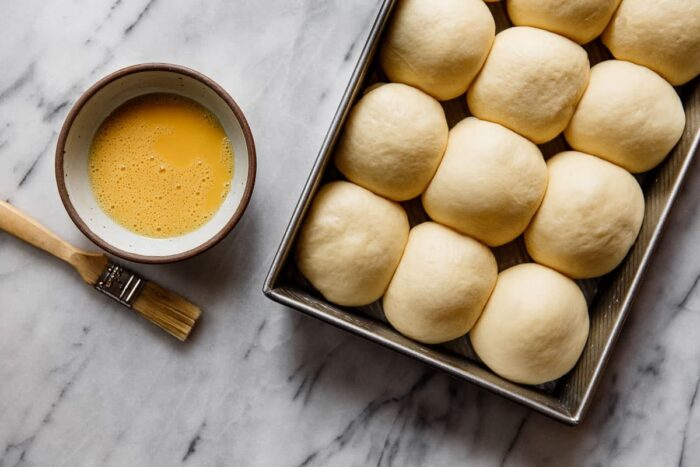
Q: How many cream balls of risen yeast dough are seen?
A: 11